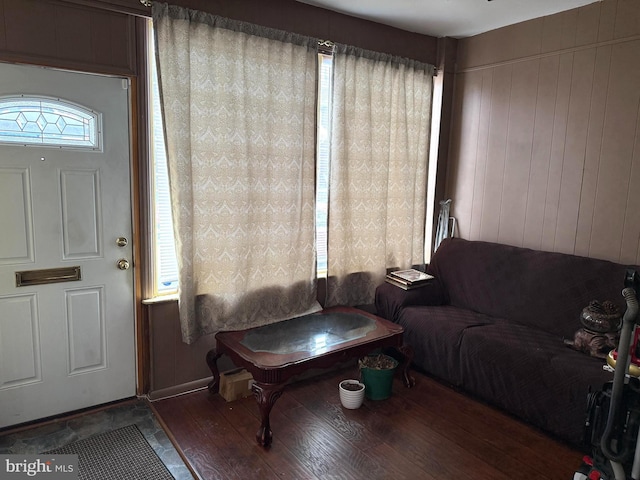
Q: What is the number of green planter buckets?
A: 1